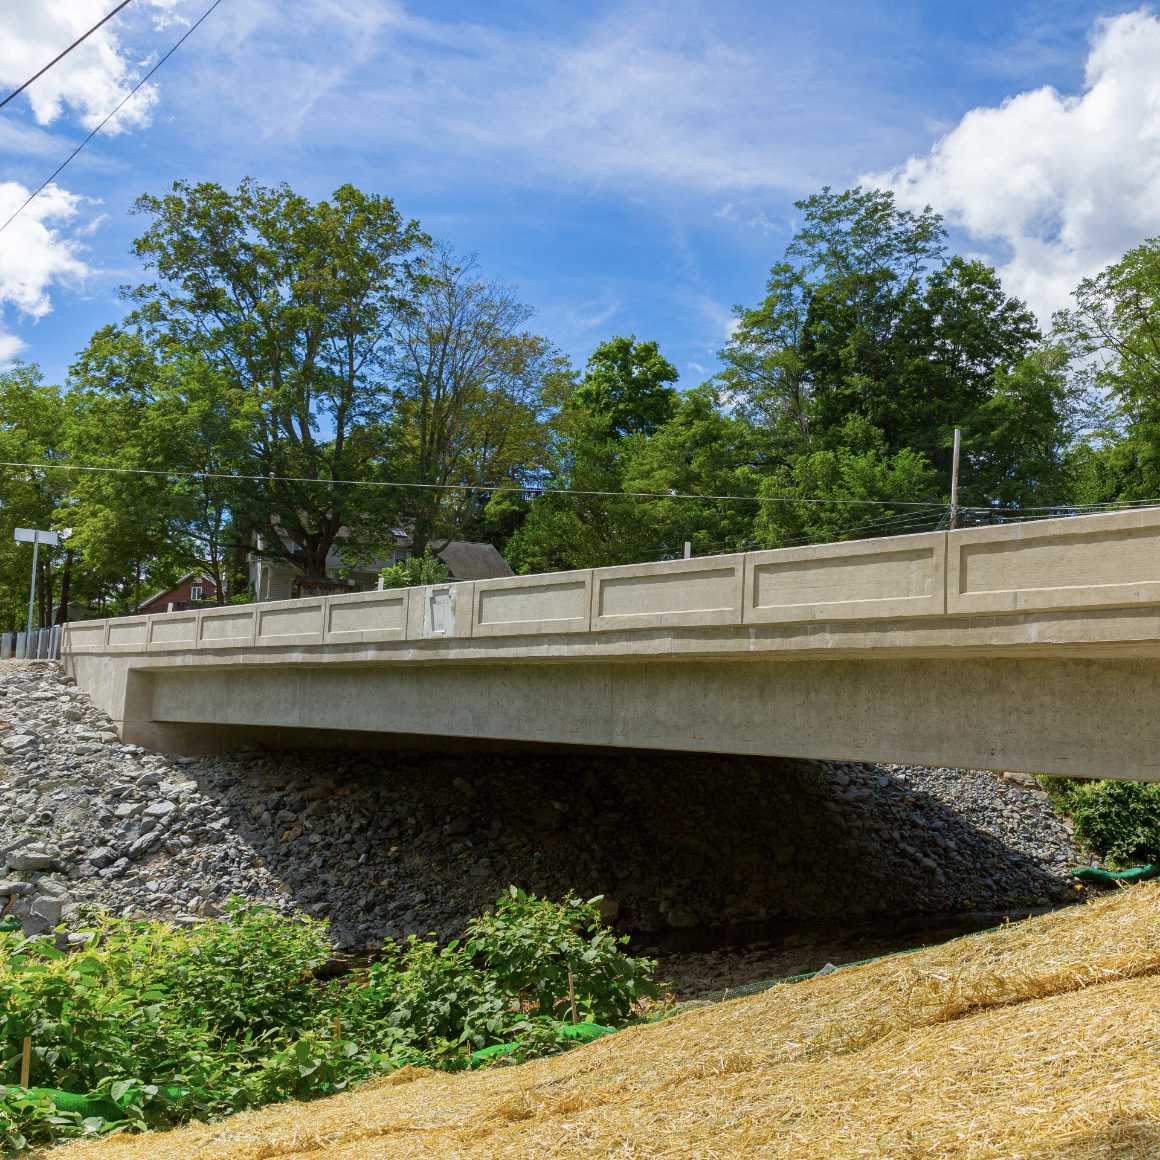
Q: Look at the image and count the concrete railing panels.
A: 11